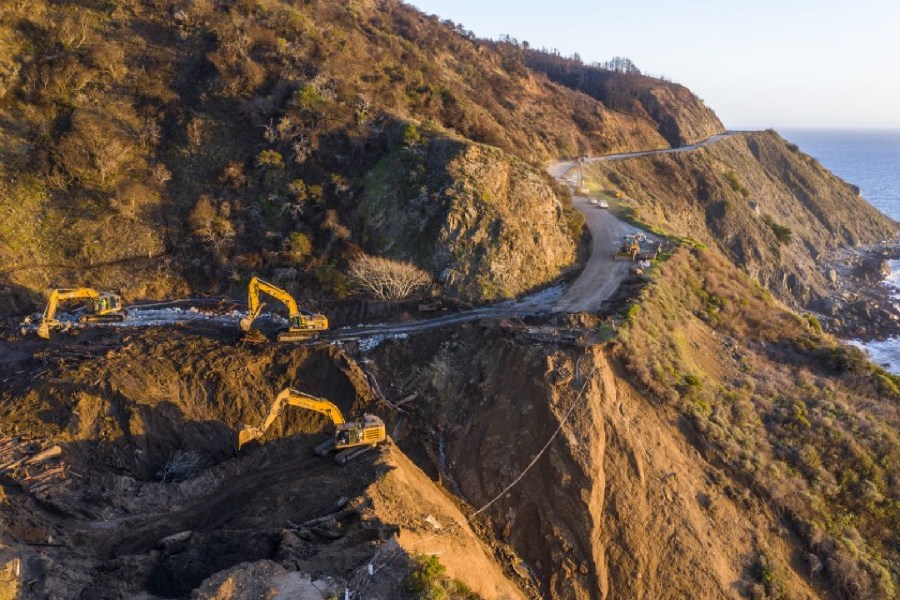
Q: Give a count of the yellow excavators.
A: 3